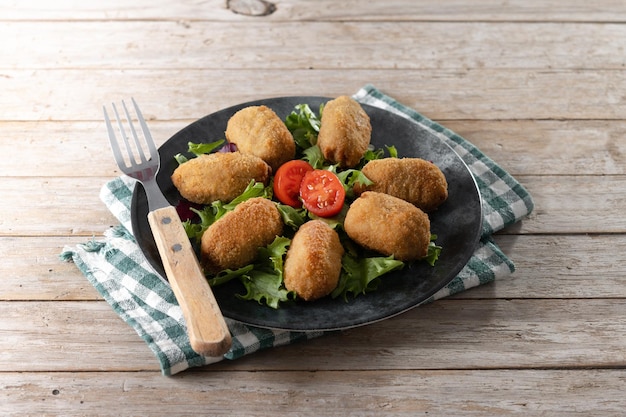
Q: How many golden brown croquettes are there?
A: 7